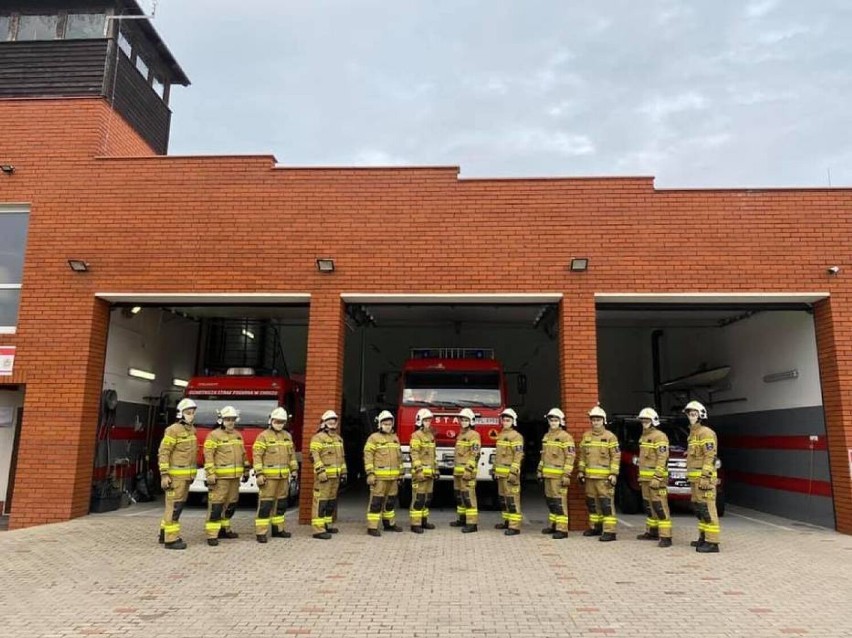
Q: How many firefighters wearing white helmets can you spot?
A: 12